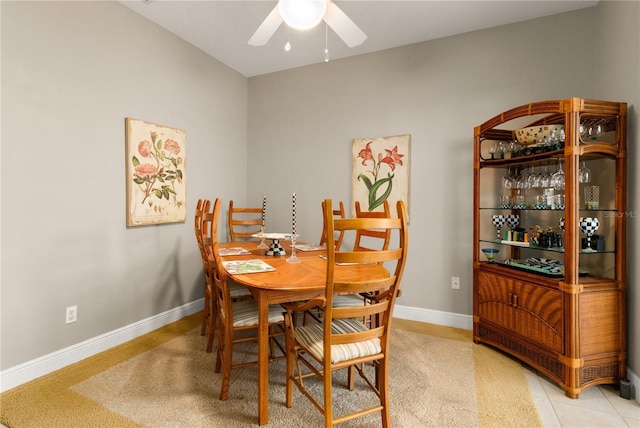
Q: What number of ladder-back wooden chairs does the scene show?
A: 6